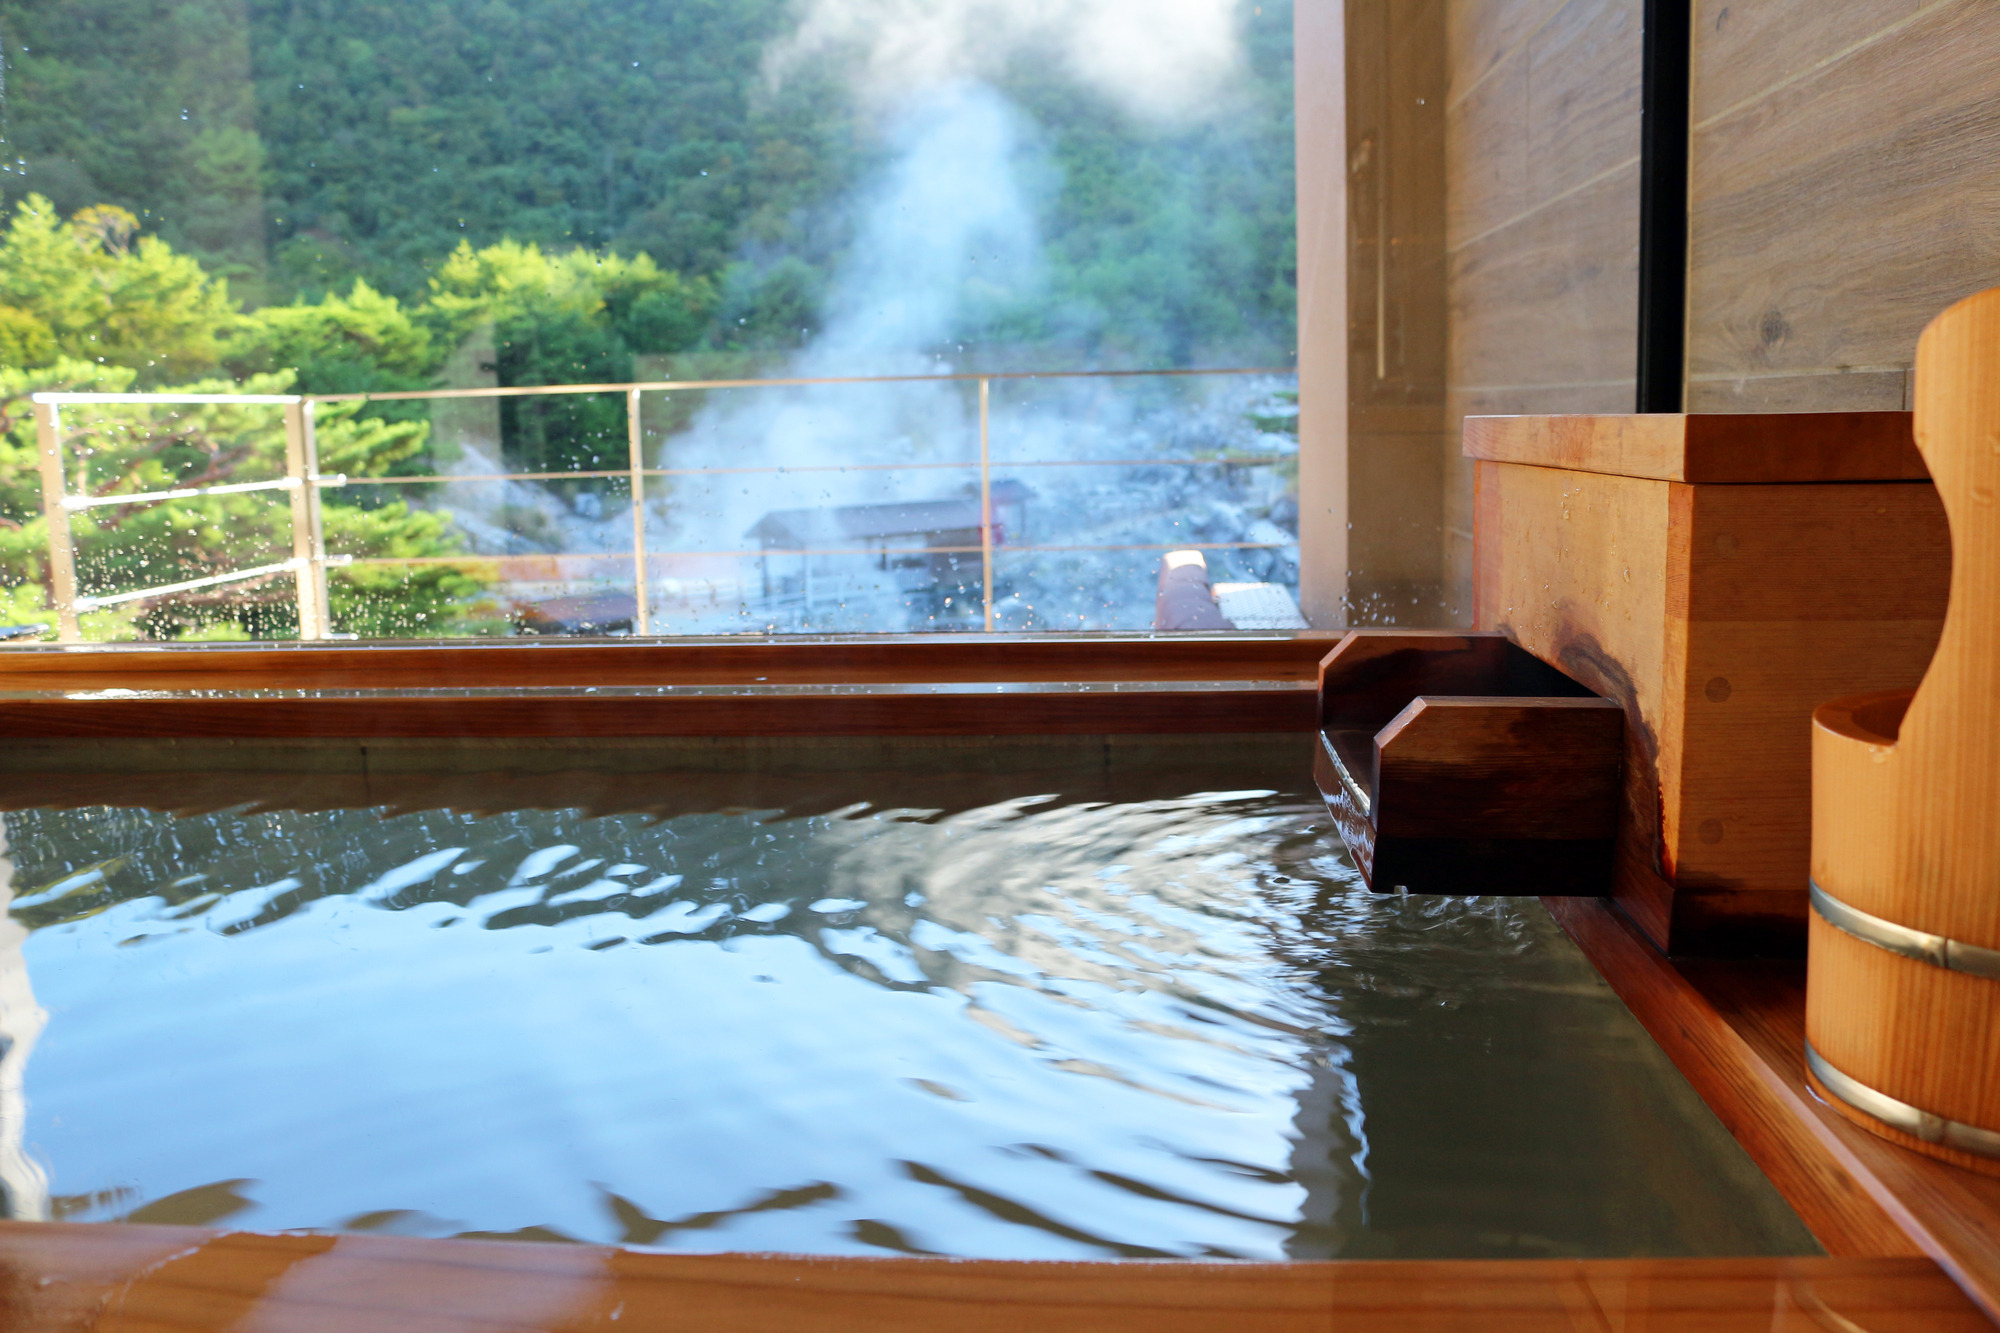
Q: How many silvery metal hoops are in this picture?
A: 2